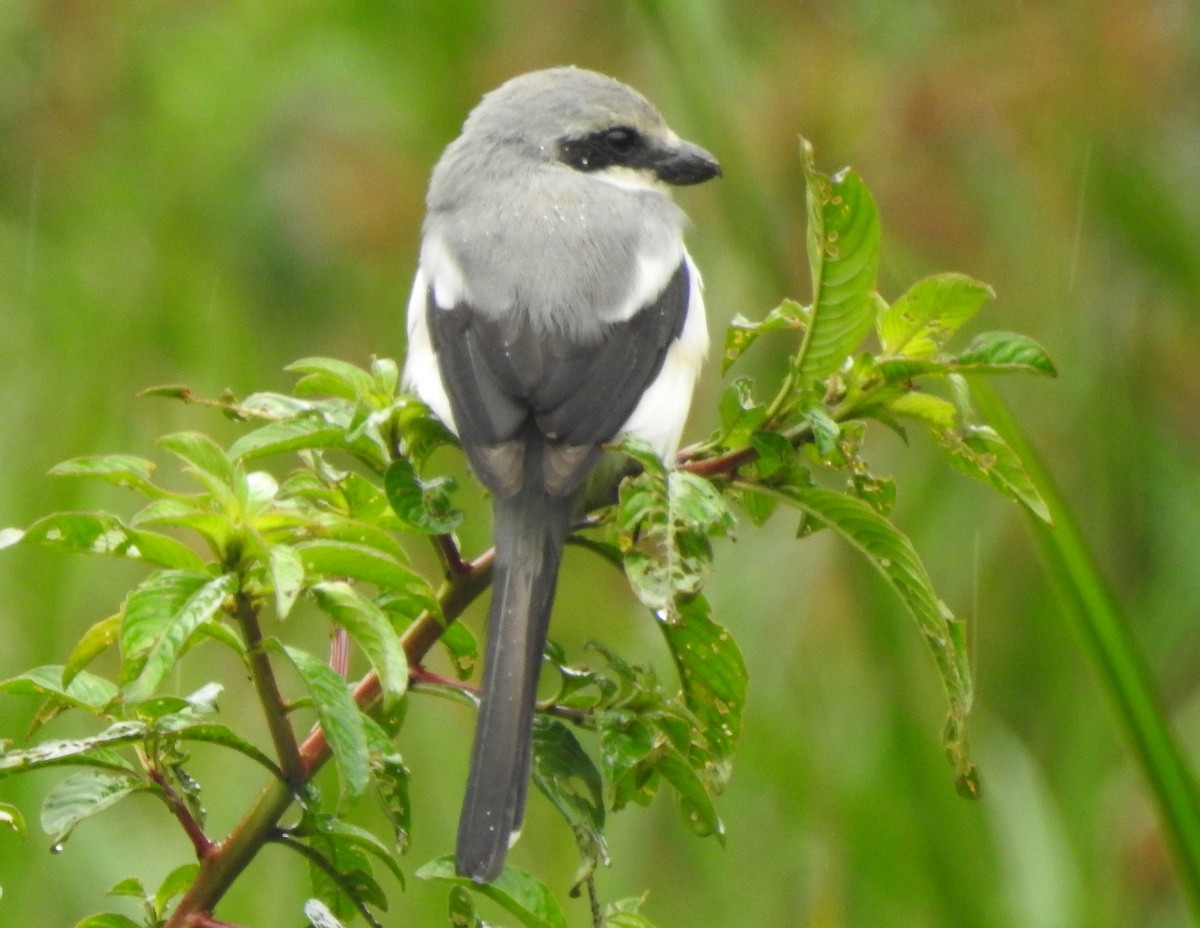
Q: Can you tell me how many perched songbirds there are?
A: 1